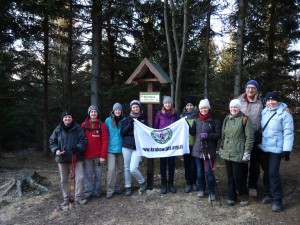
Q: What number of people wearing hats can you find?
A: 10